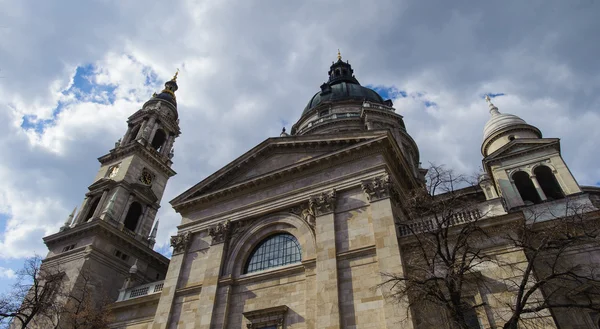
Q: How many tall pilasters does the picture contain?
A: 4